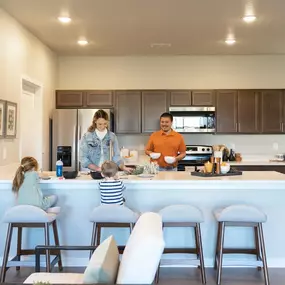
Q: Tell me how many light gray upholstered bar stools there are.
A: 4